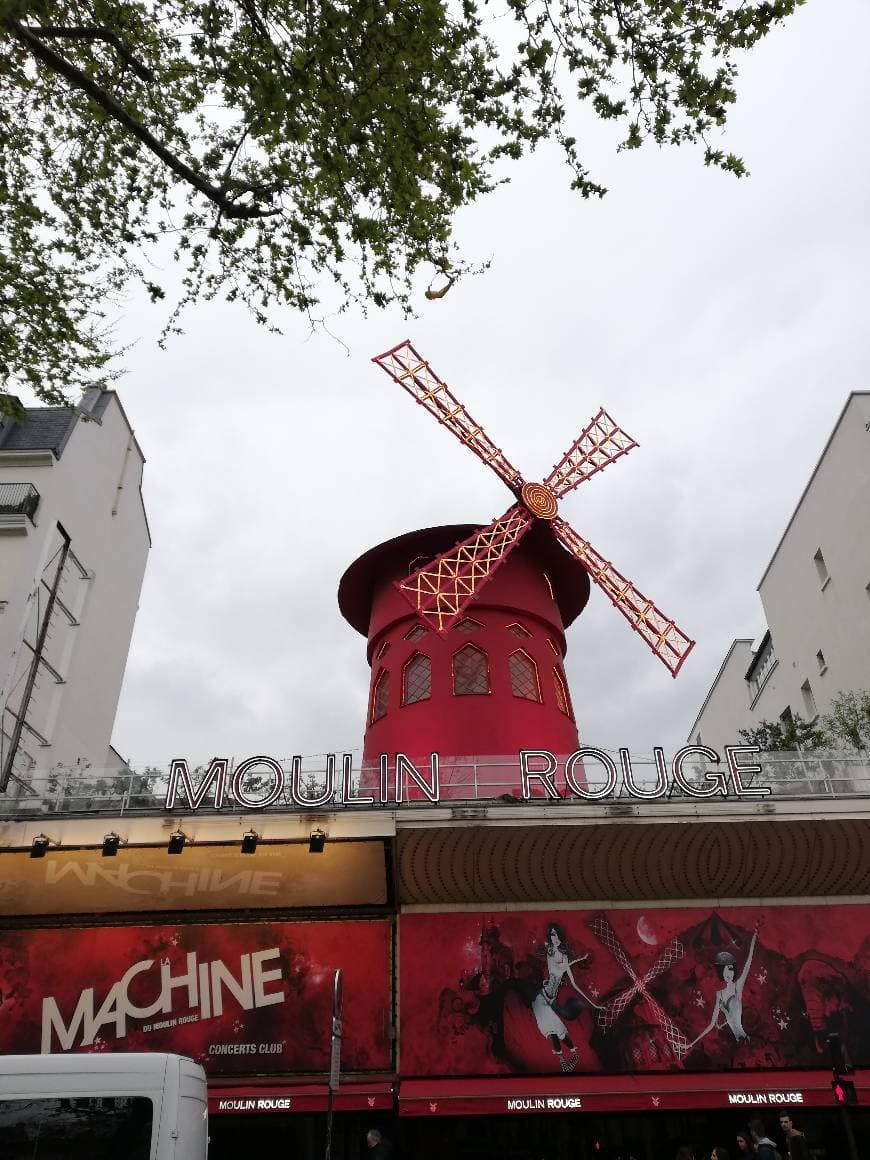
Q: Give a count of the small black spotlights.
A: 5